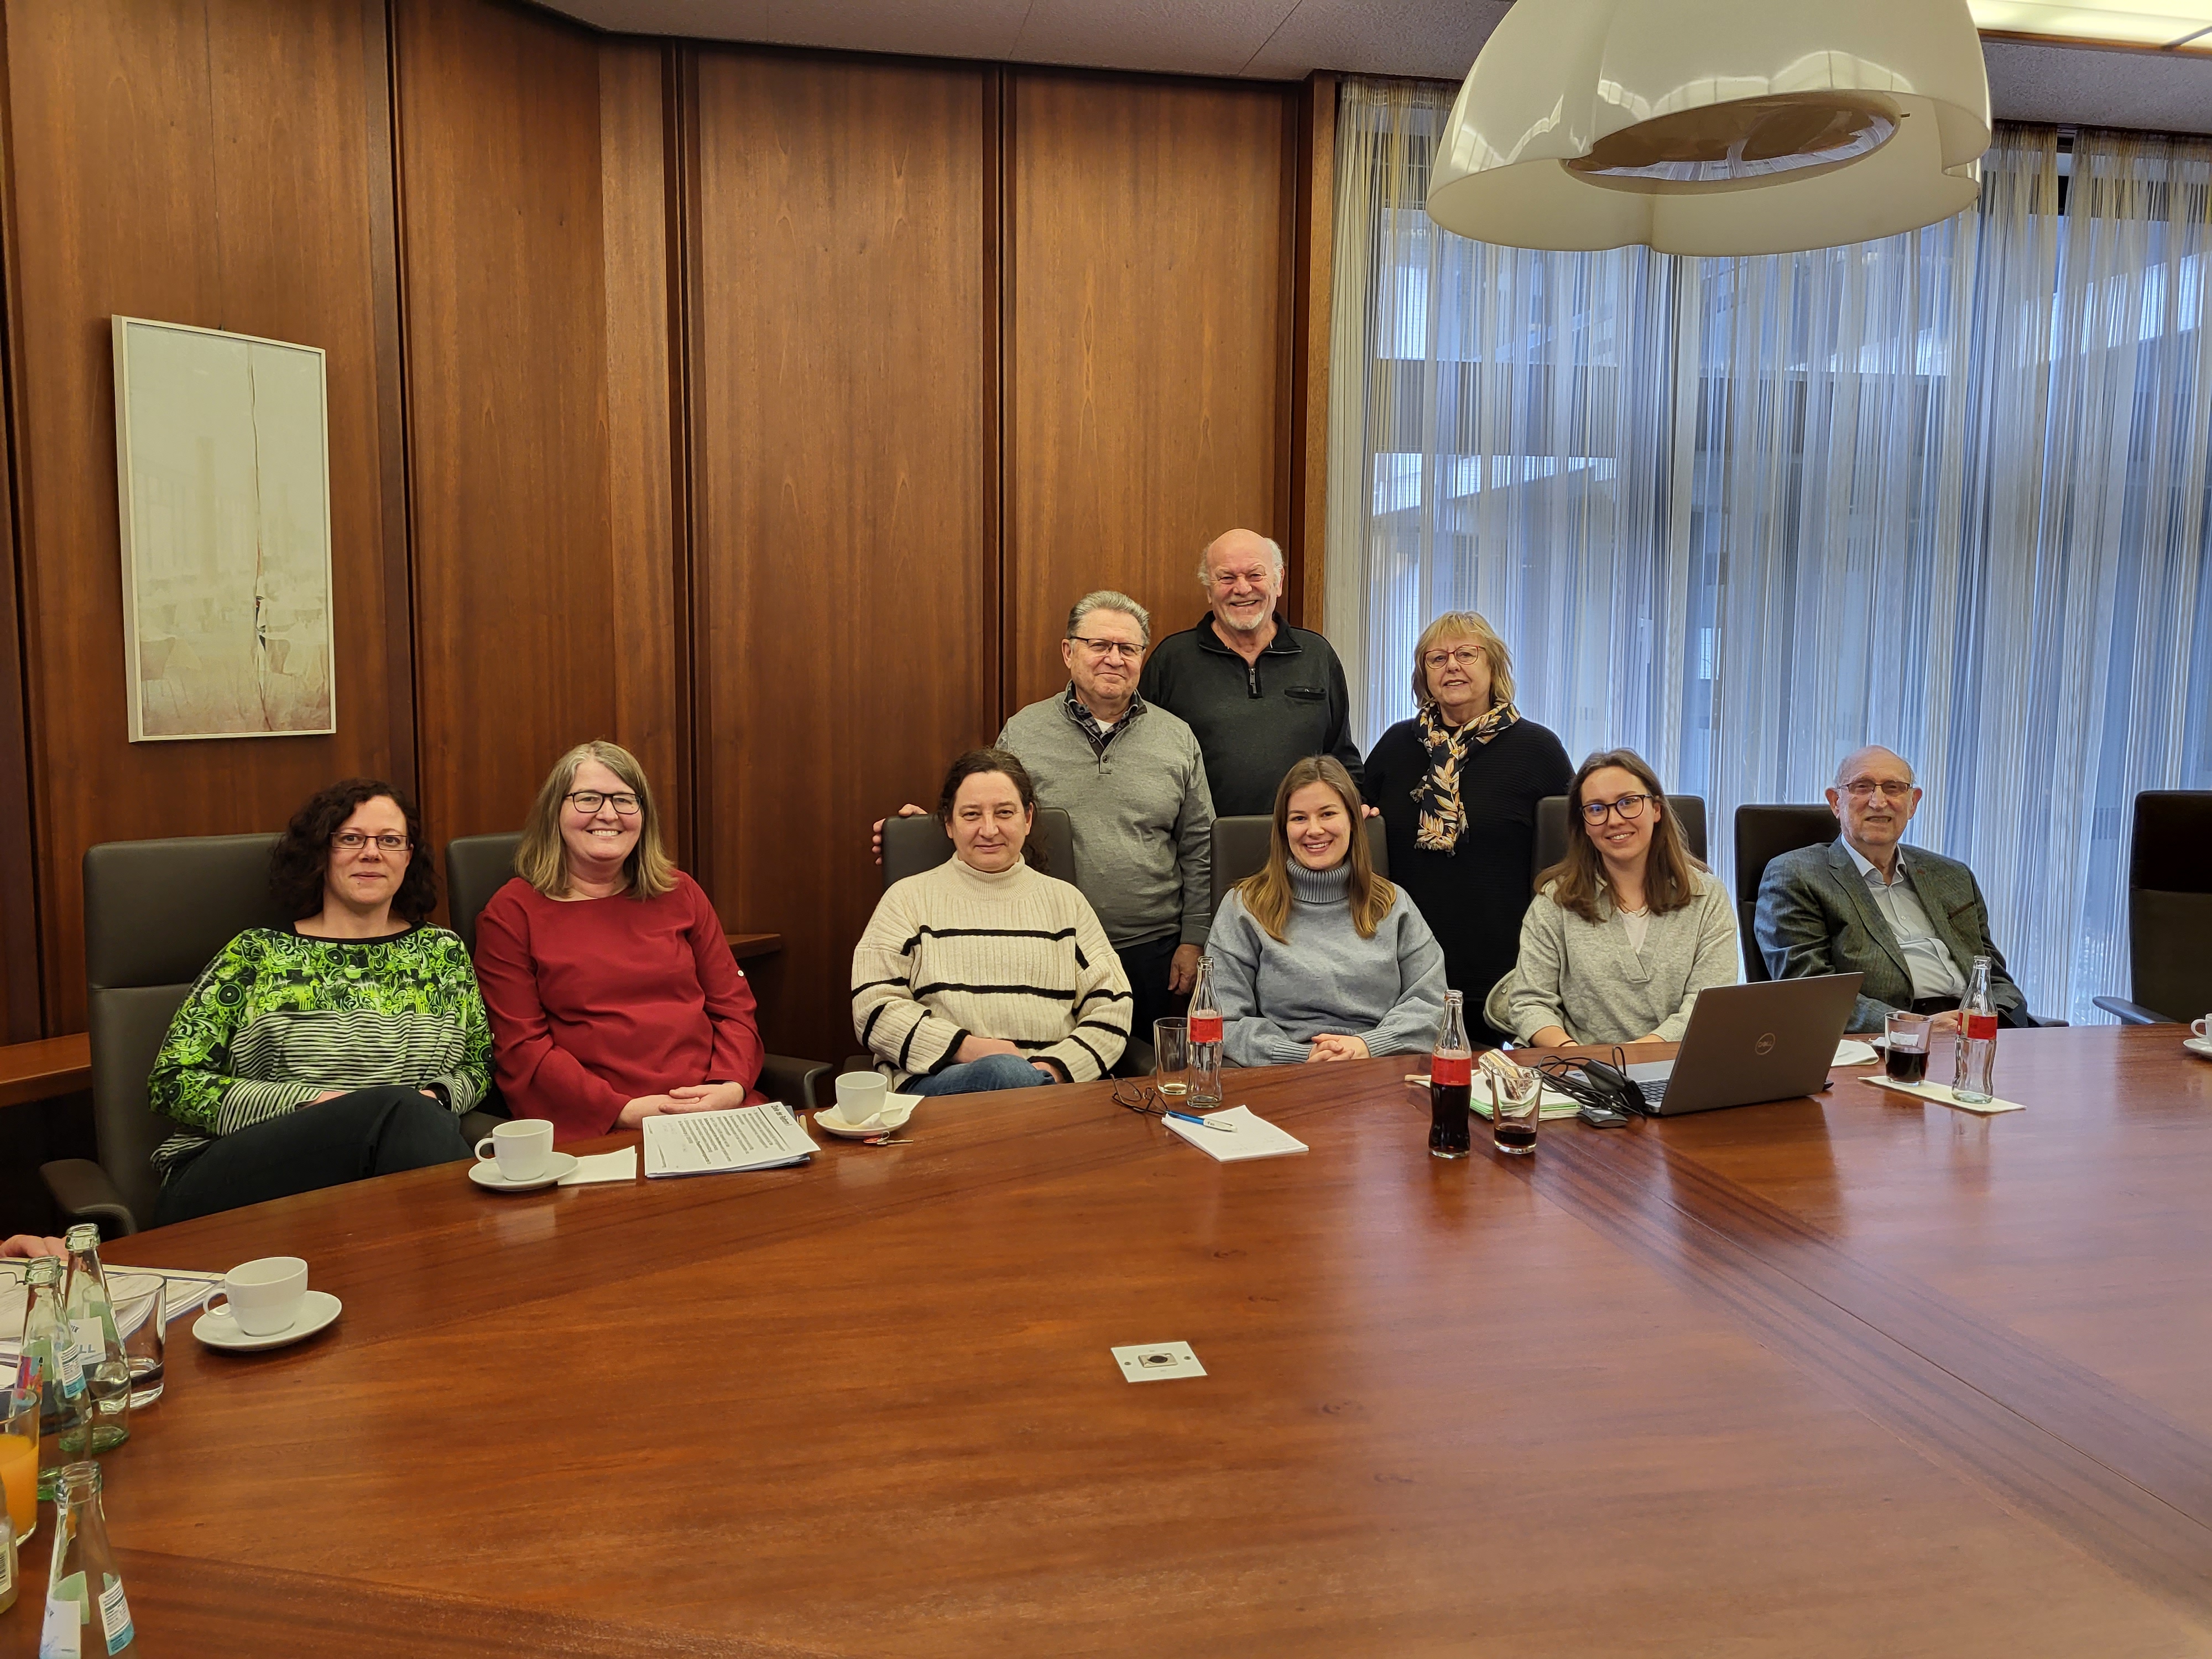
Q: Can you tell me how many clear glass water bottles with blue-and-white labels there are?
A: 3